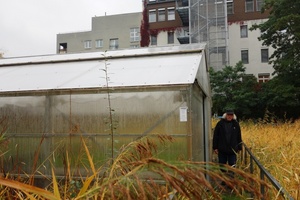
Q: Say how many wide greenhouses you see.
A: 1